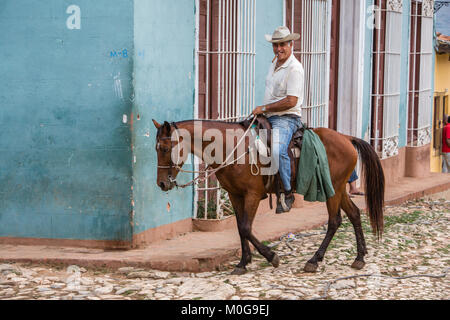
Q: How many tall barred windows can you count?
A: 4